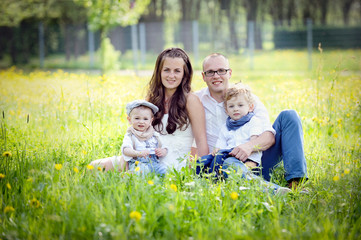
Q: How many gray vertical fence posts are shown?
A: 7